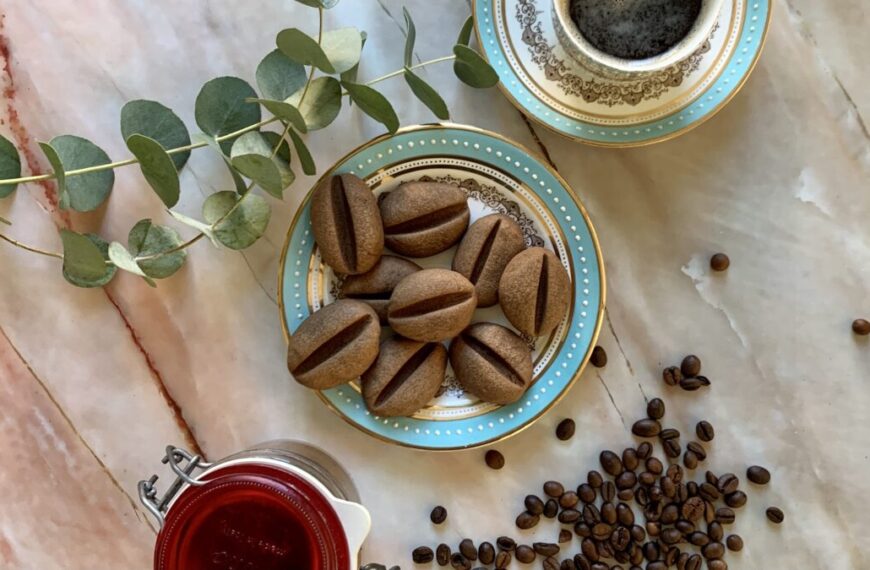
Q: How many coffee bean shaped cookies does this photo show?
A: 9